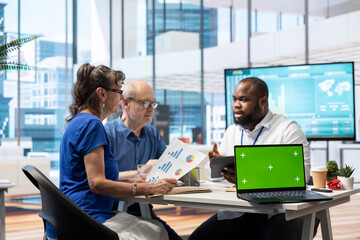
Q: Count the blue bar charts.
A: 3